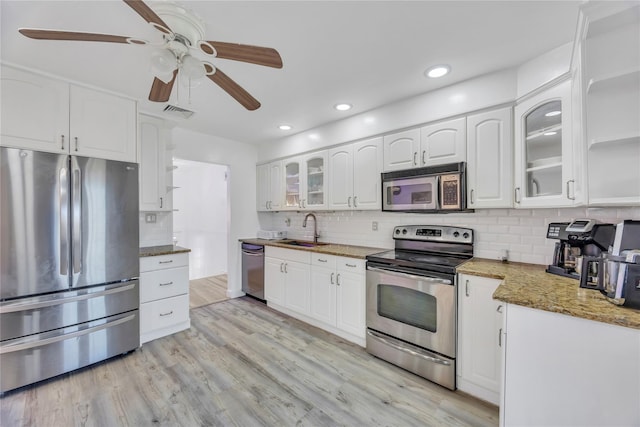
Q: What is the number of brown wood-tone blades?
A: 5